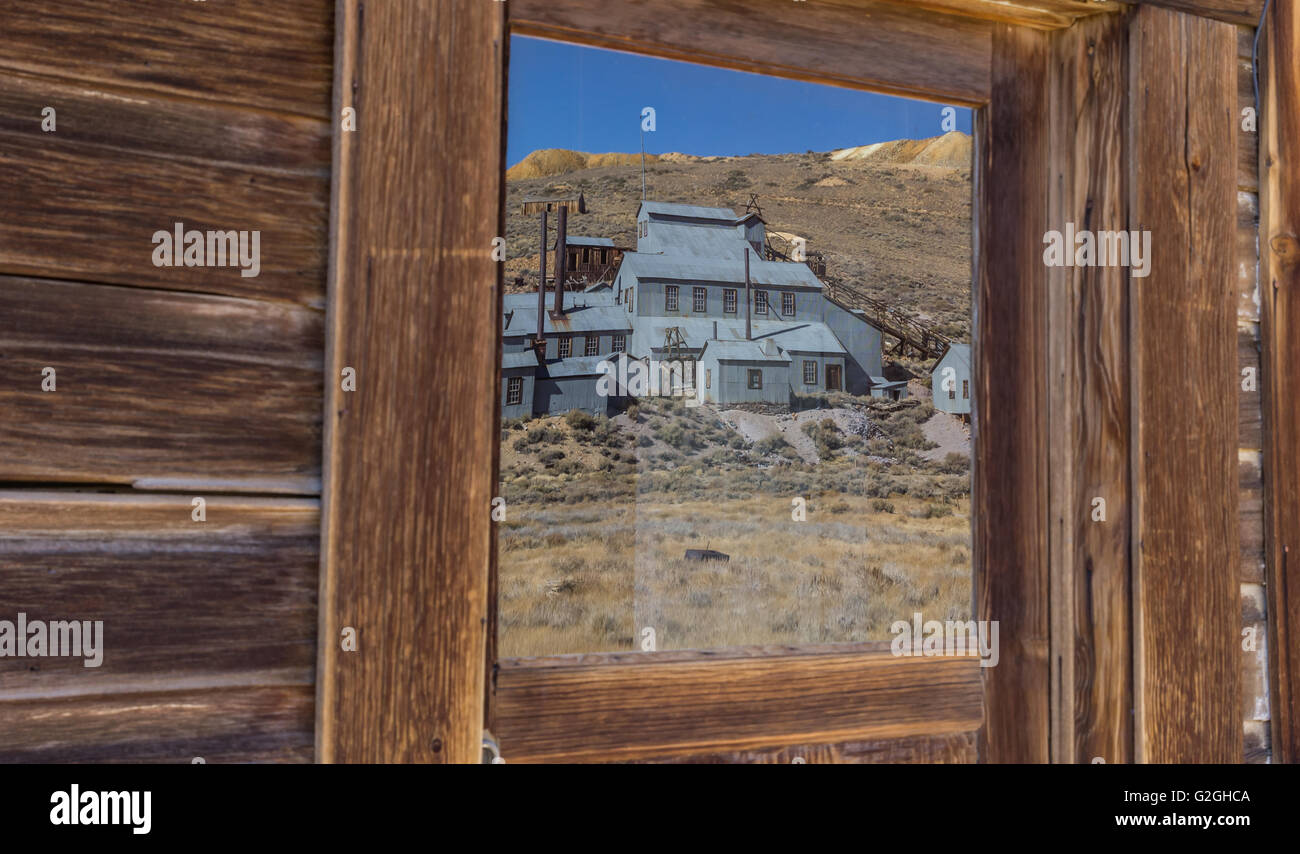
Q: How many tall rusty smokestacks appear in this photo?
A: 3